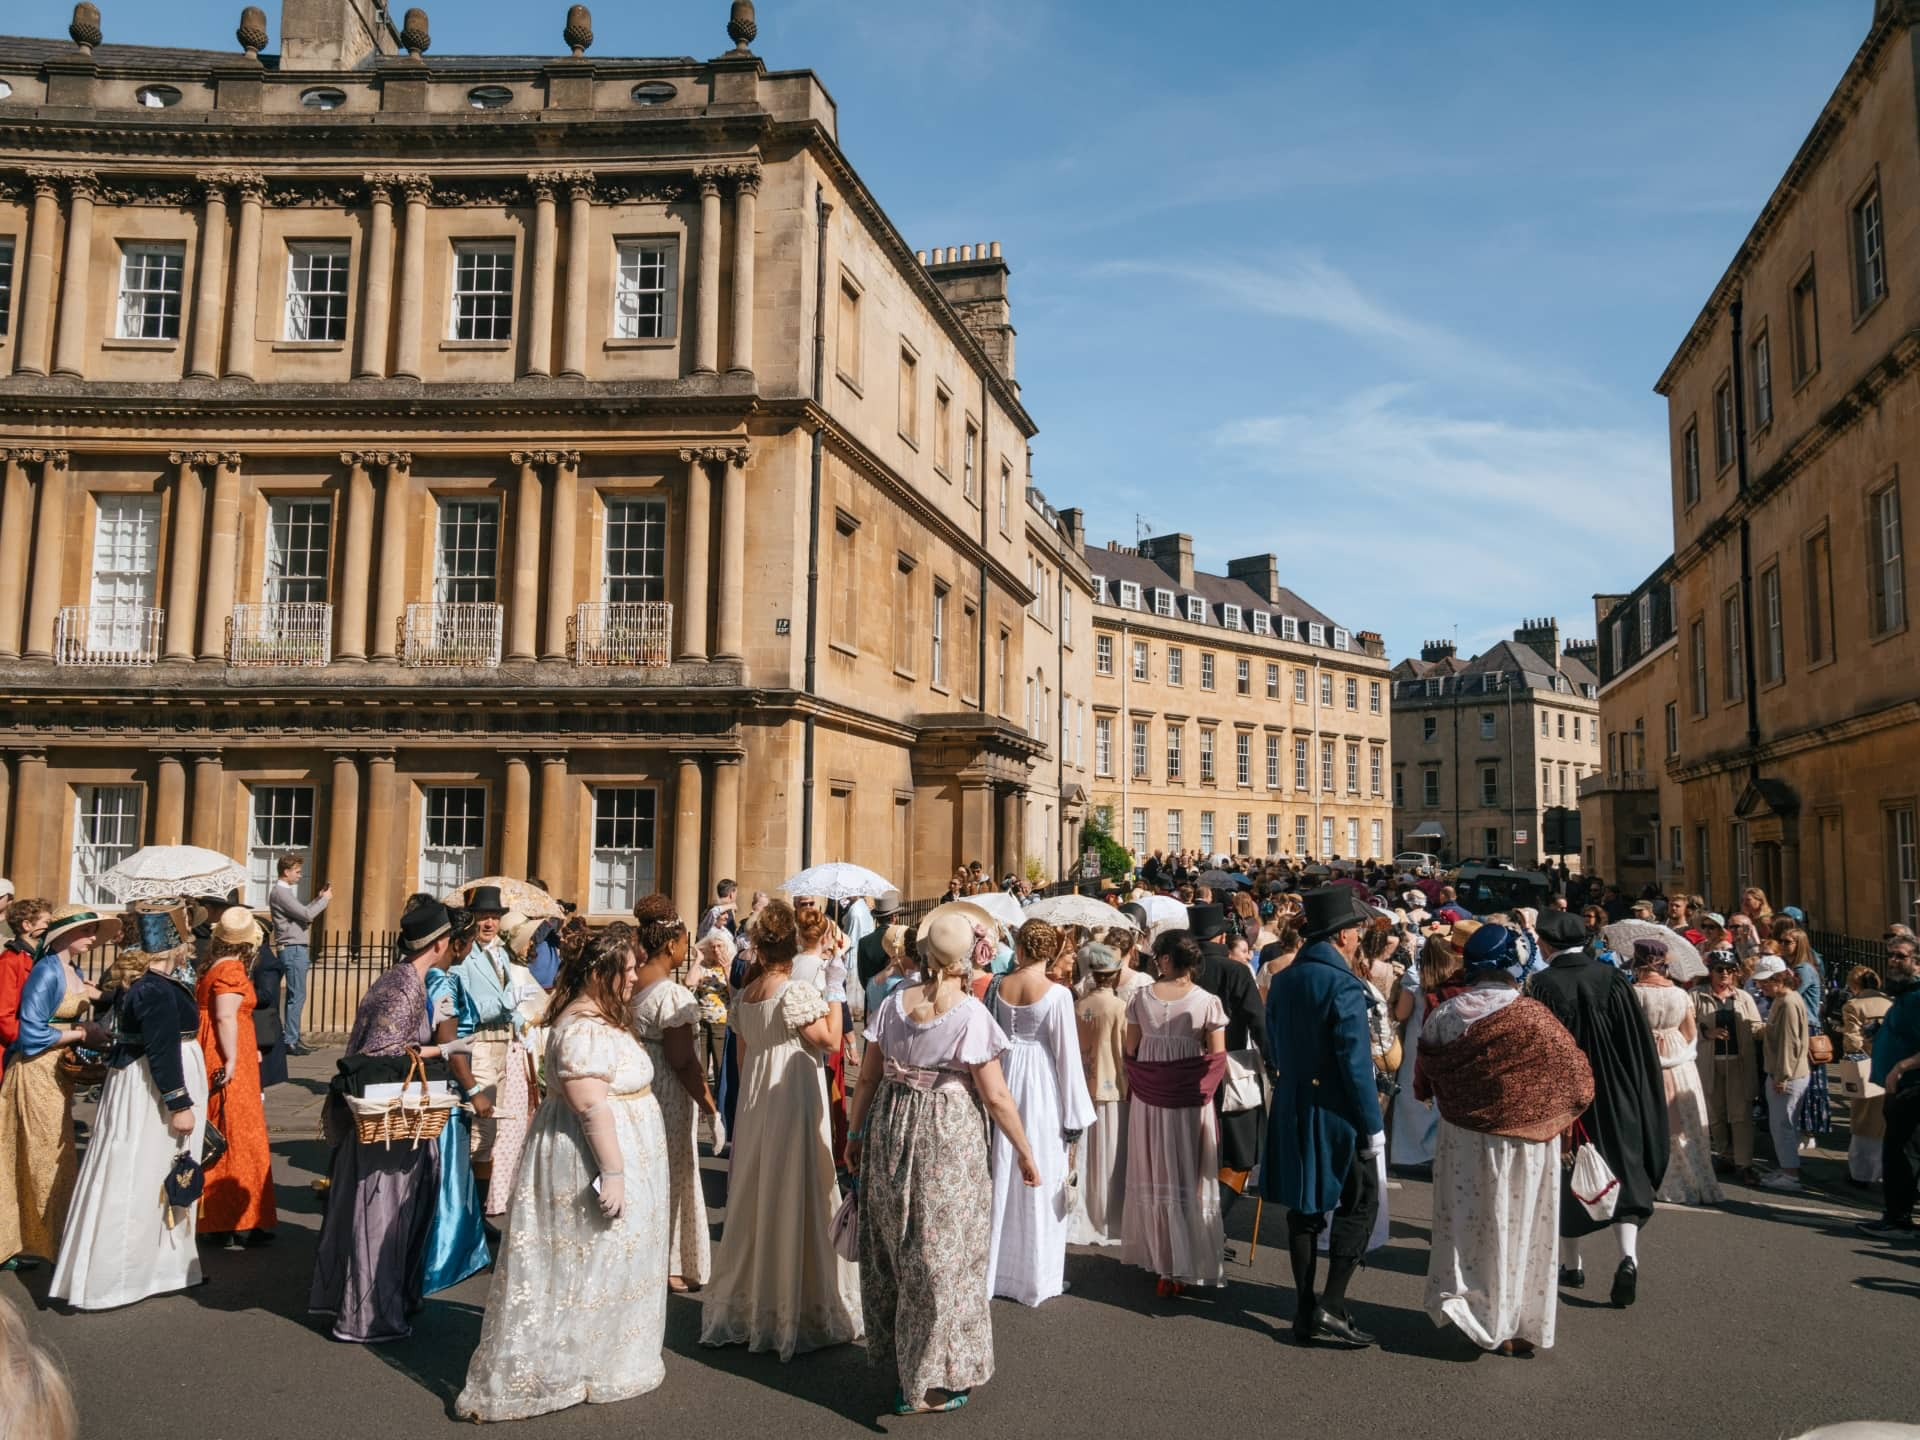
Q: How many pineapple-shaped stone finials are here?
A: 5